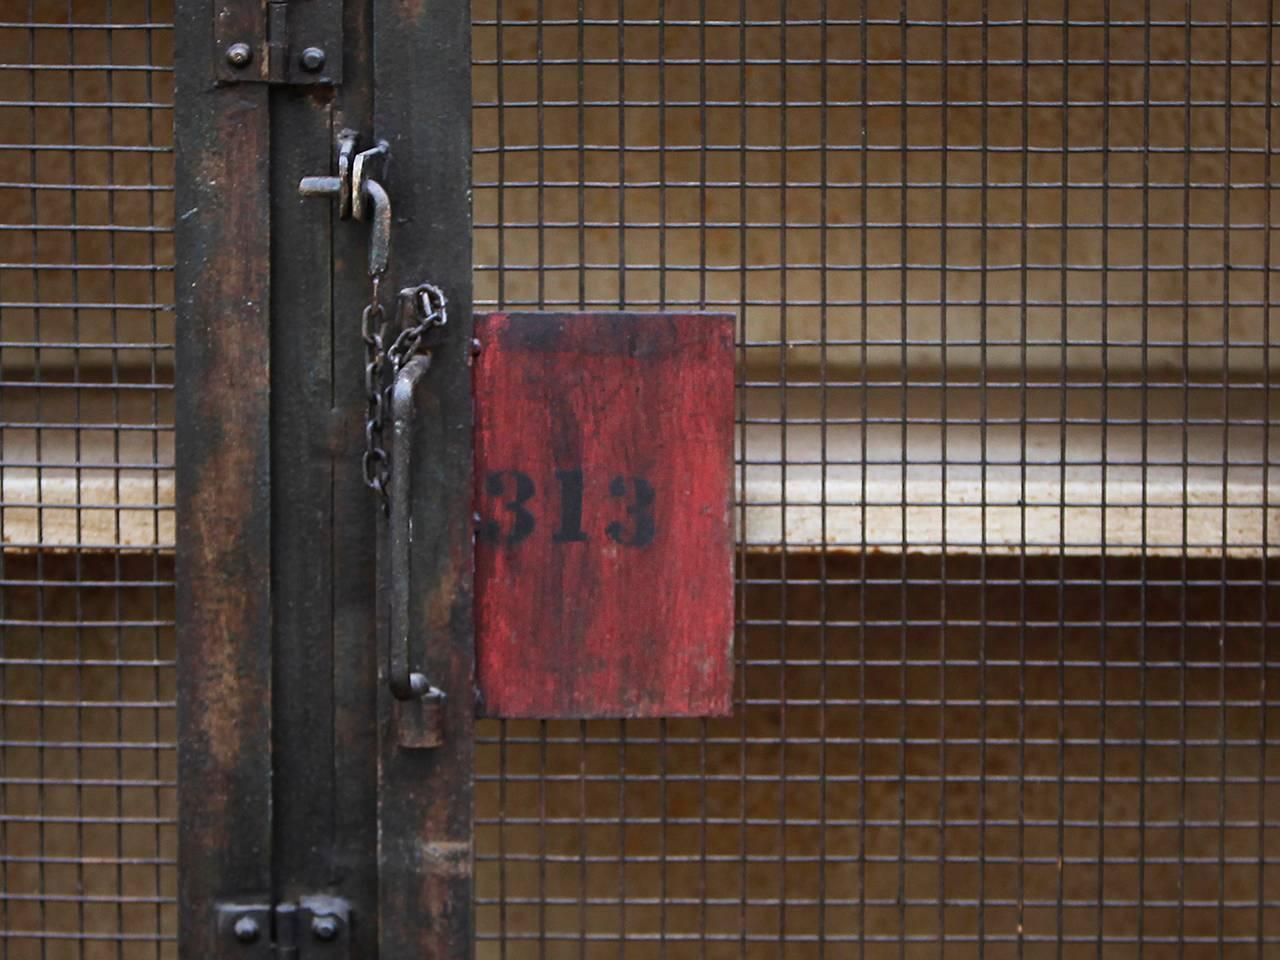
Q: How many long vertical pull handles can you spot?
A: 1